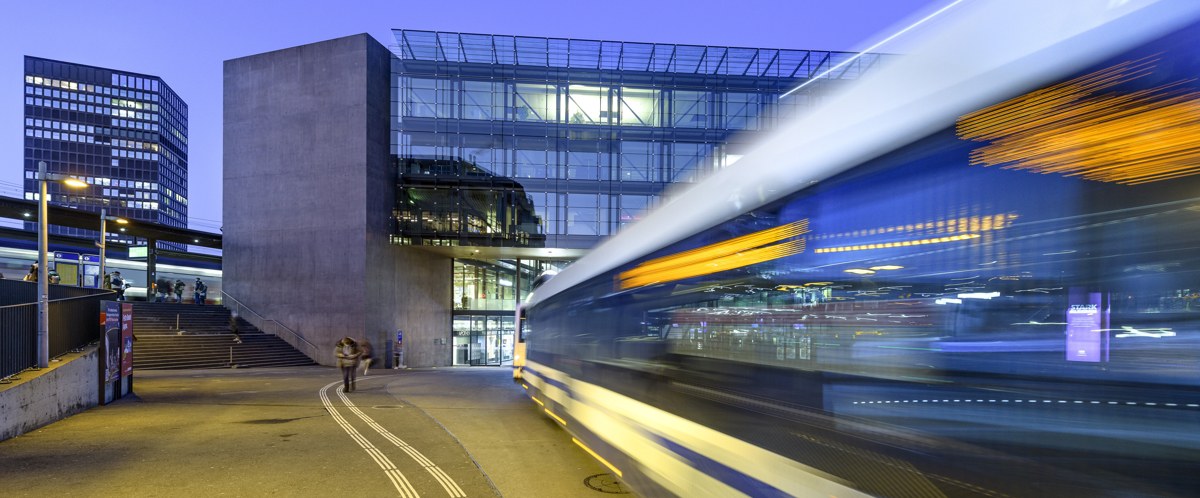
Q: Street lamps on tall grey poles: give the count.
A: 2